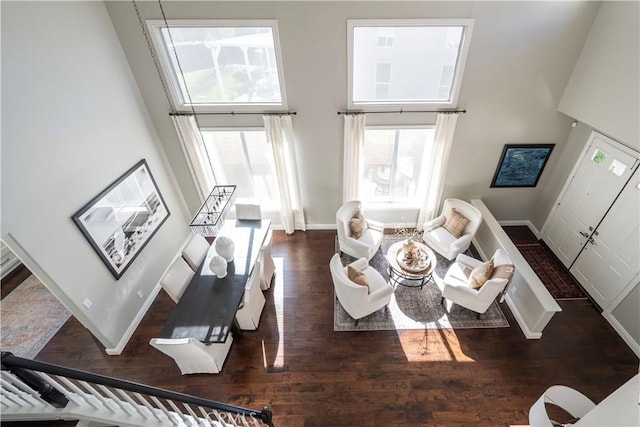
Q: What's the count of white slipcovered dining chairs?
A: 6